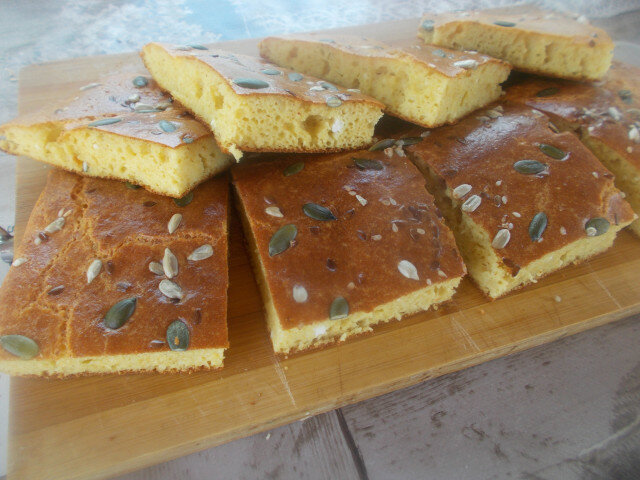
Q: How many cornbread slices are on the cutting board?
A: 8